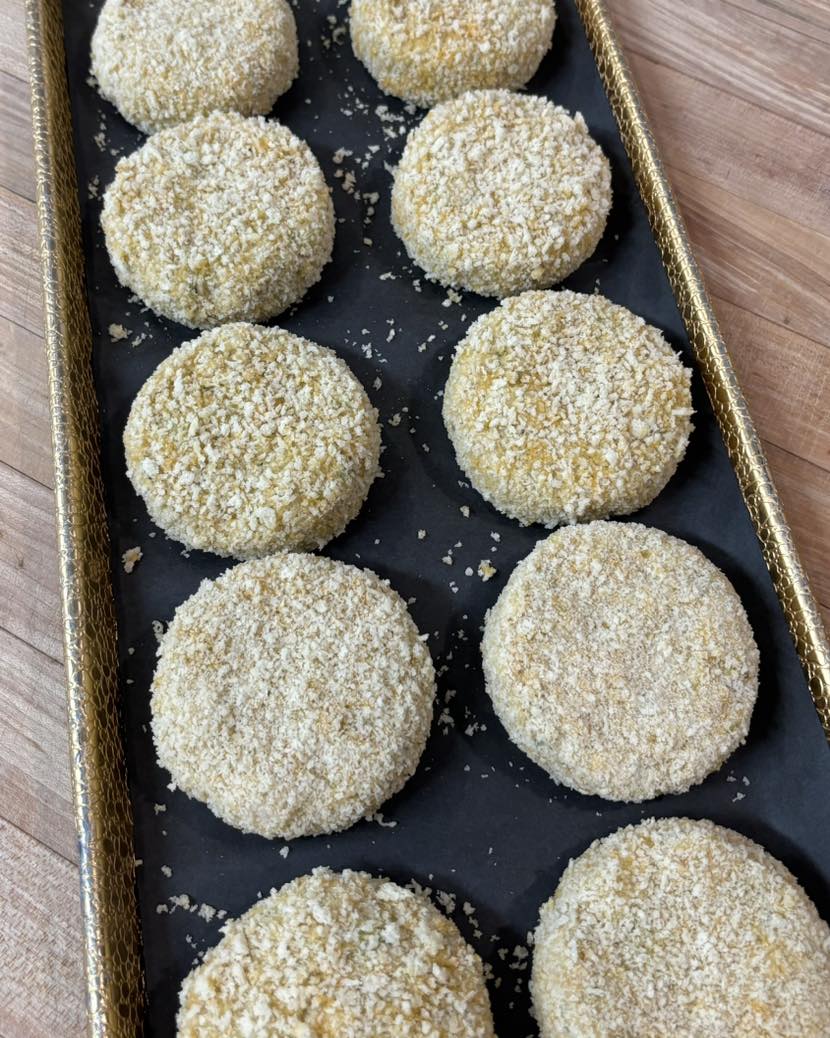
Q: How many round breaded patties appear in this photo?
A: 10